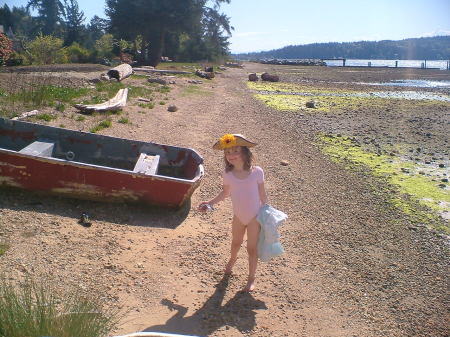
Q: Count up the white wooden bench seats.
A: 2